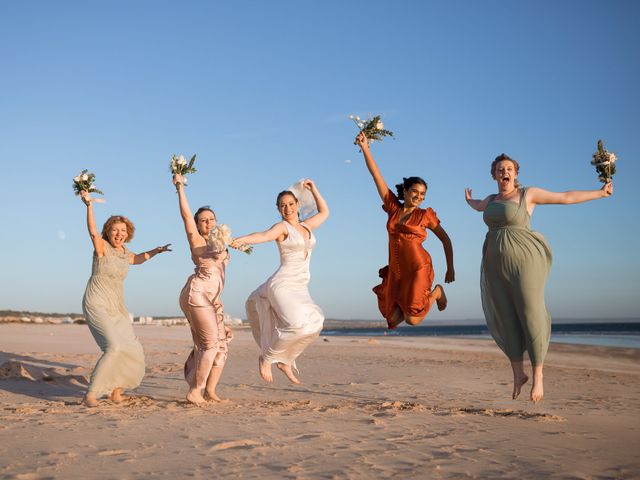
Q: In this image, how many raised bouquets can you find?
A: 4